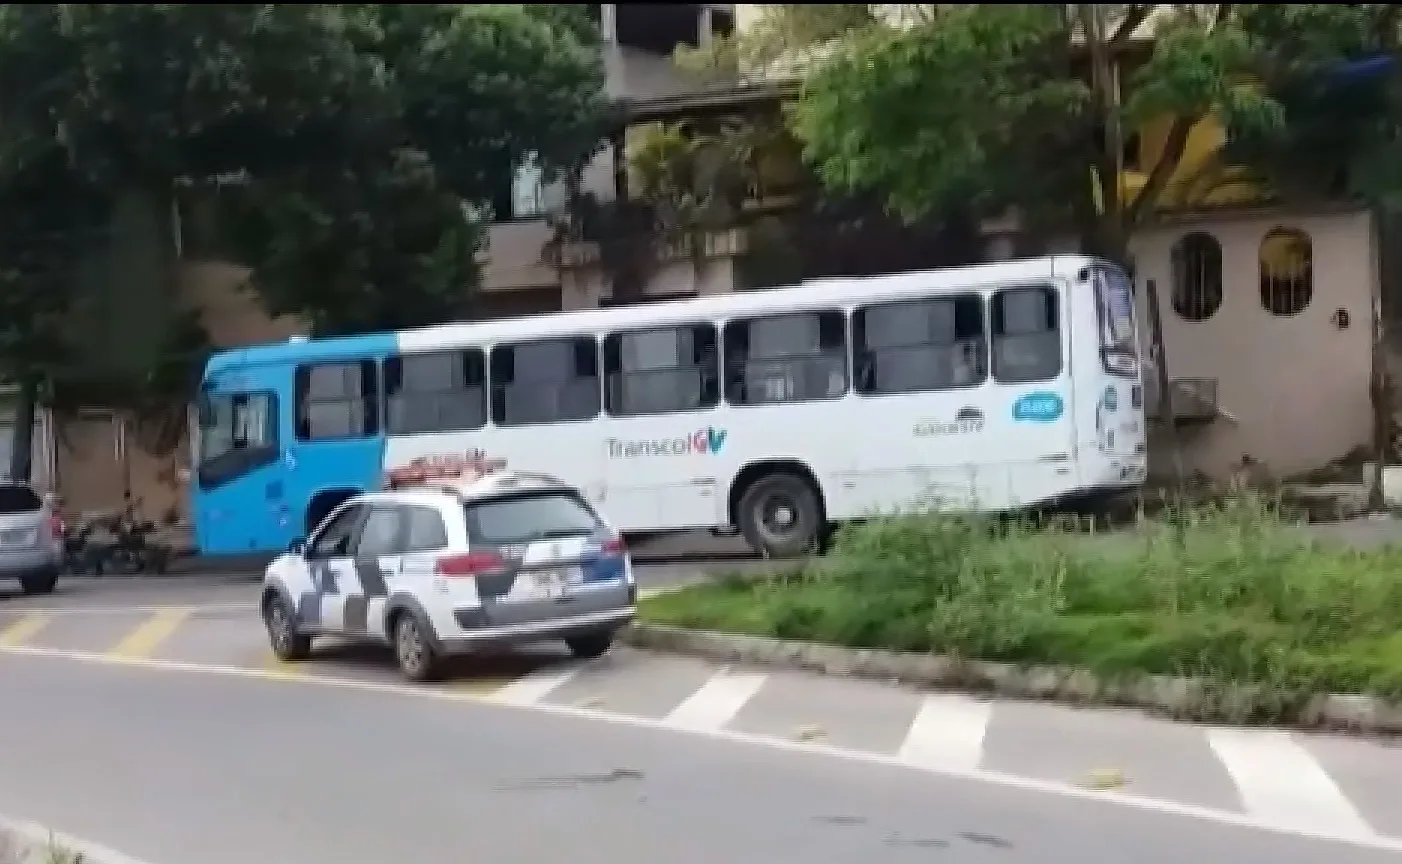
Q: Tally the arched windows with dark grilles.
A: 2